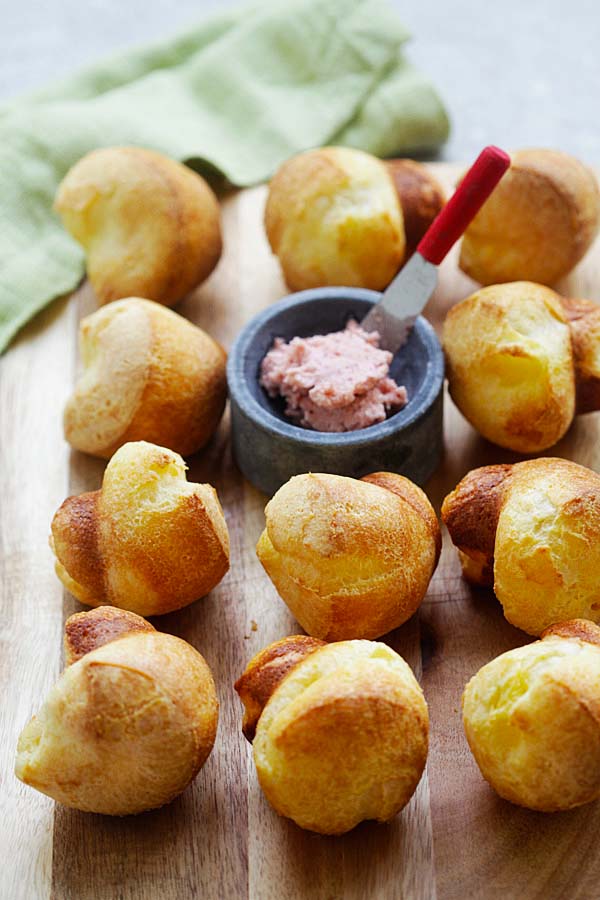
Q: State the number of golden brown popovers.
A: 11